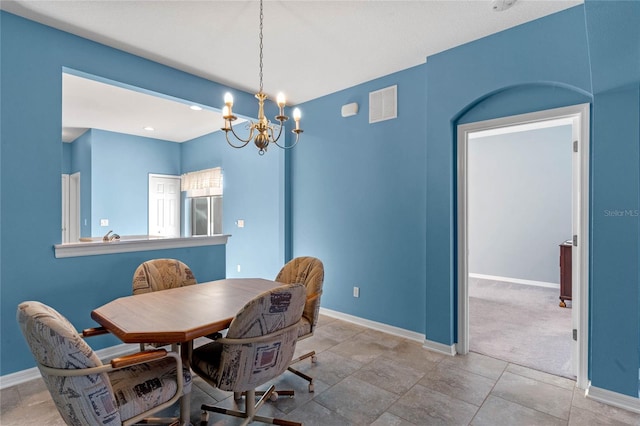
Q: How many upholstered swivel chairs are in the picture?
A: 4